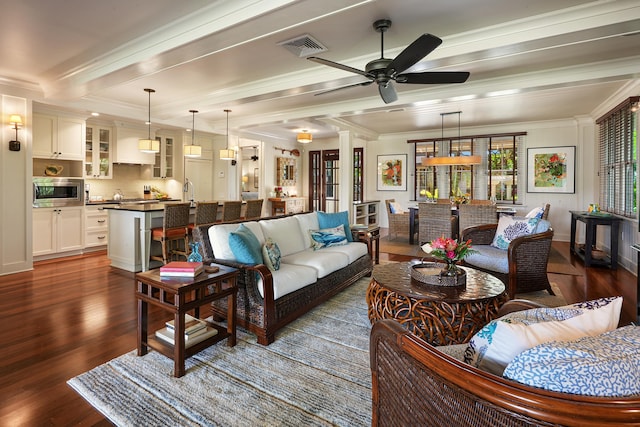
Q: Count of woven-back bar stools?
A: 4